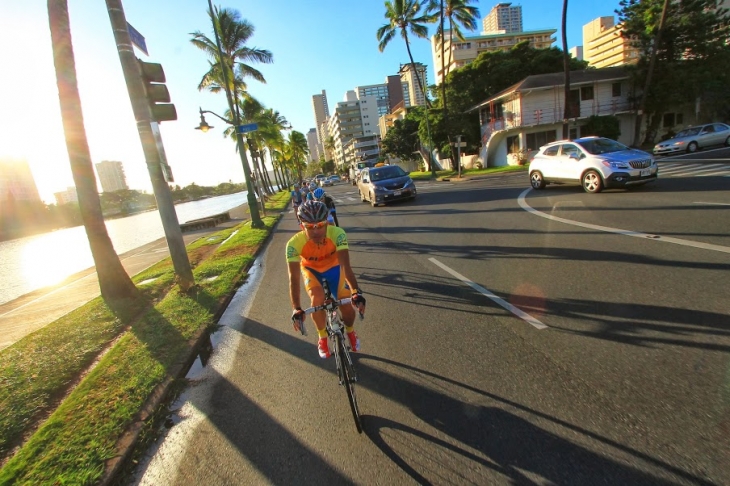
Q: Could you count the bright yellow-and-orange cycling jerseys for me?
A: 1